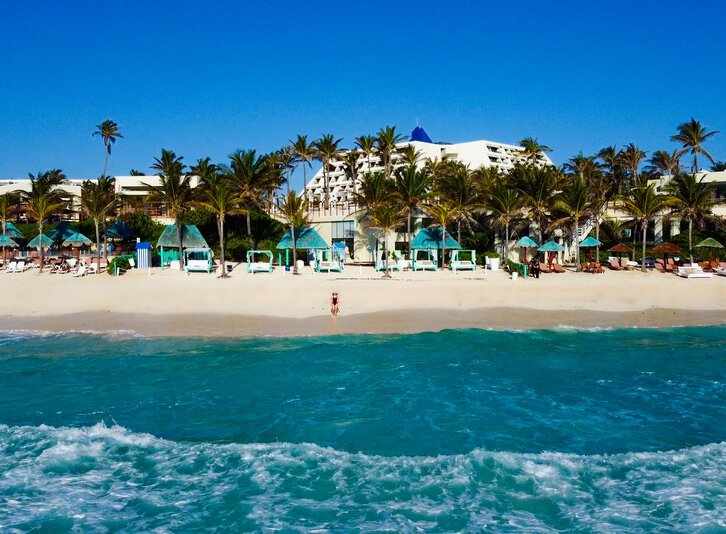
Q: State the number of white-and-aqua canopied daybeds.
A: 6